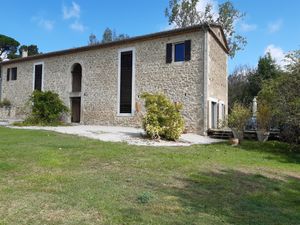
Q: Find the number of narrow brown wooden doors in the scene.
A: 1